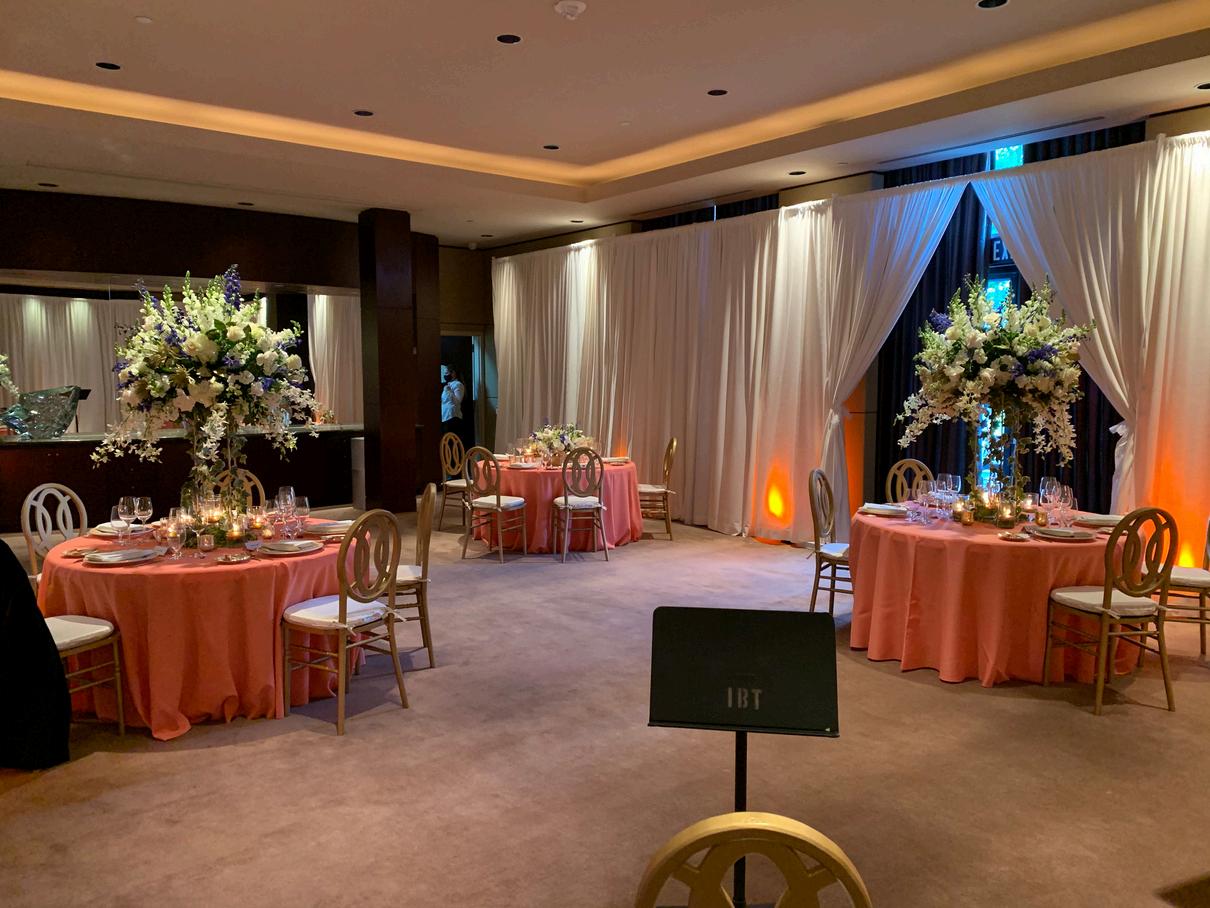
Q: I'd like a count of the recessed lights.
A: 12